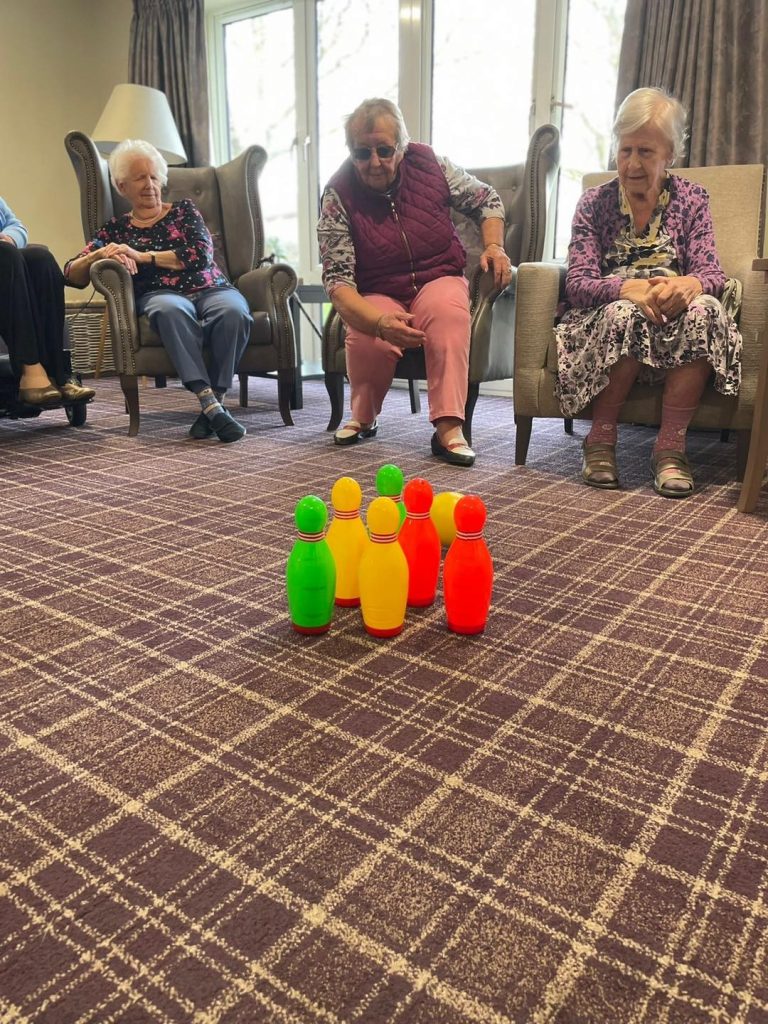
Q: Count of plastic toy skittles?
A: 6